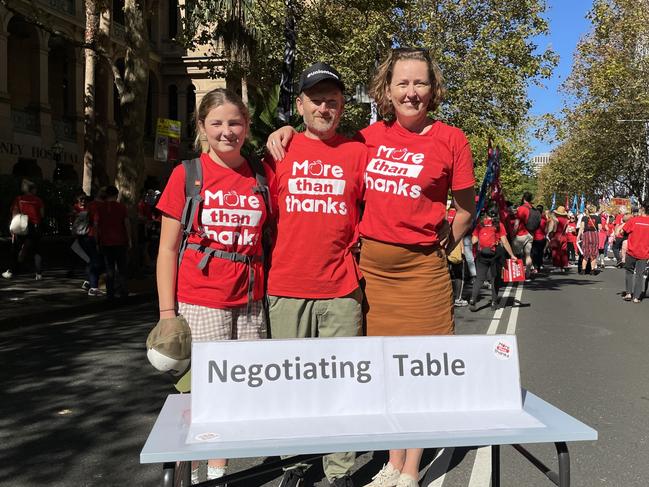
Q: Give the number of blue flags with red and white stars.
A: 0